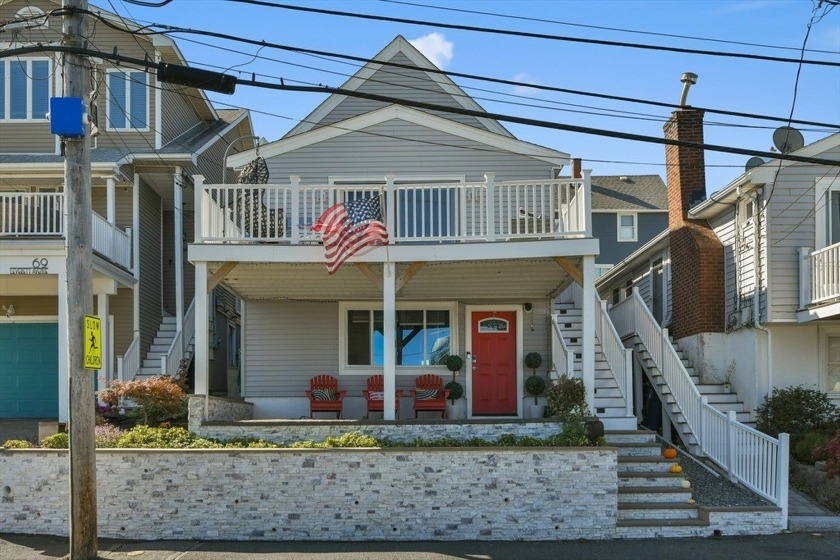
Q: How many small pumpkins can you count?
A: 4